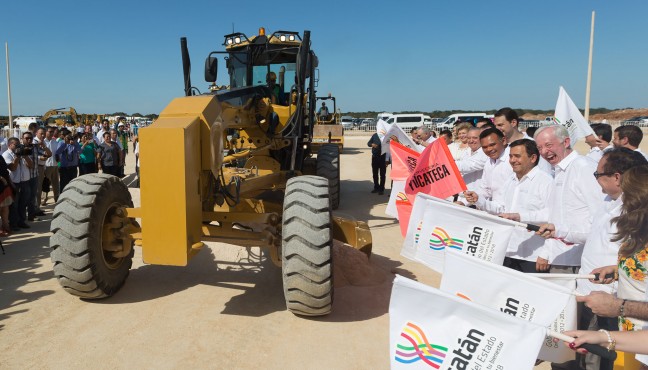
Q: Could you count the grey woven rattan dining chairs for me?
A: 0